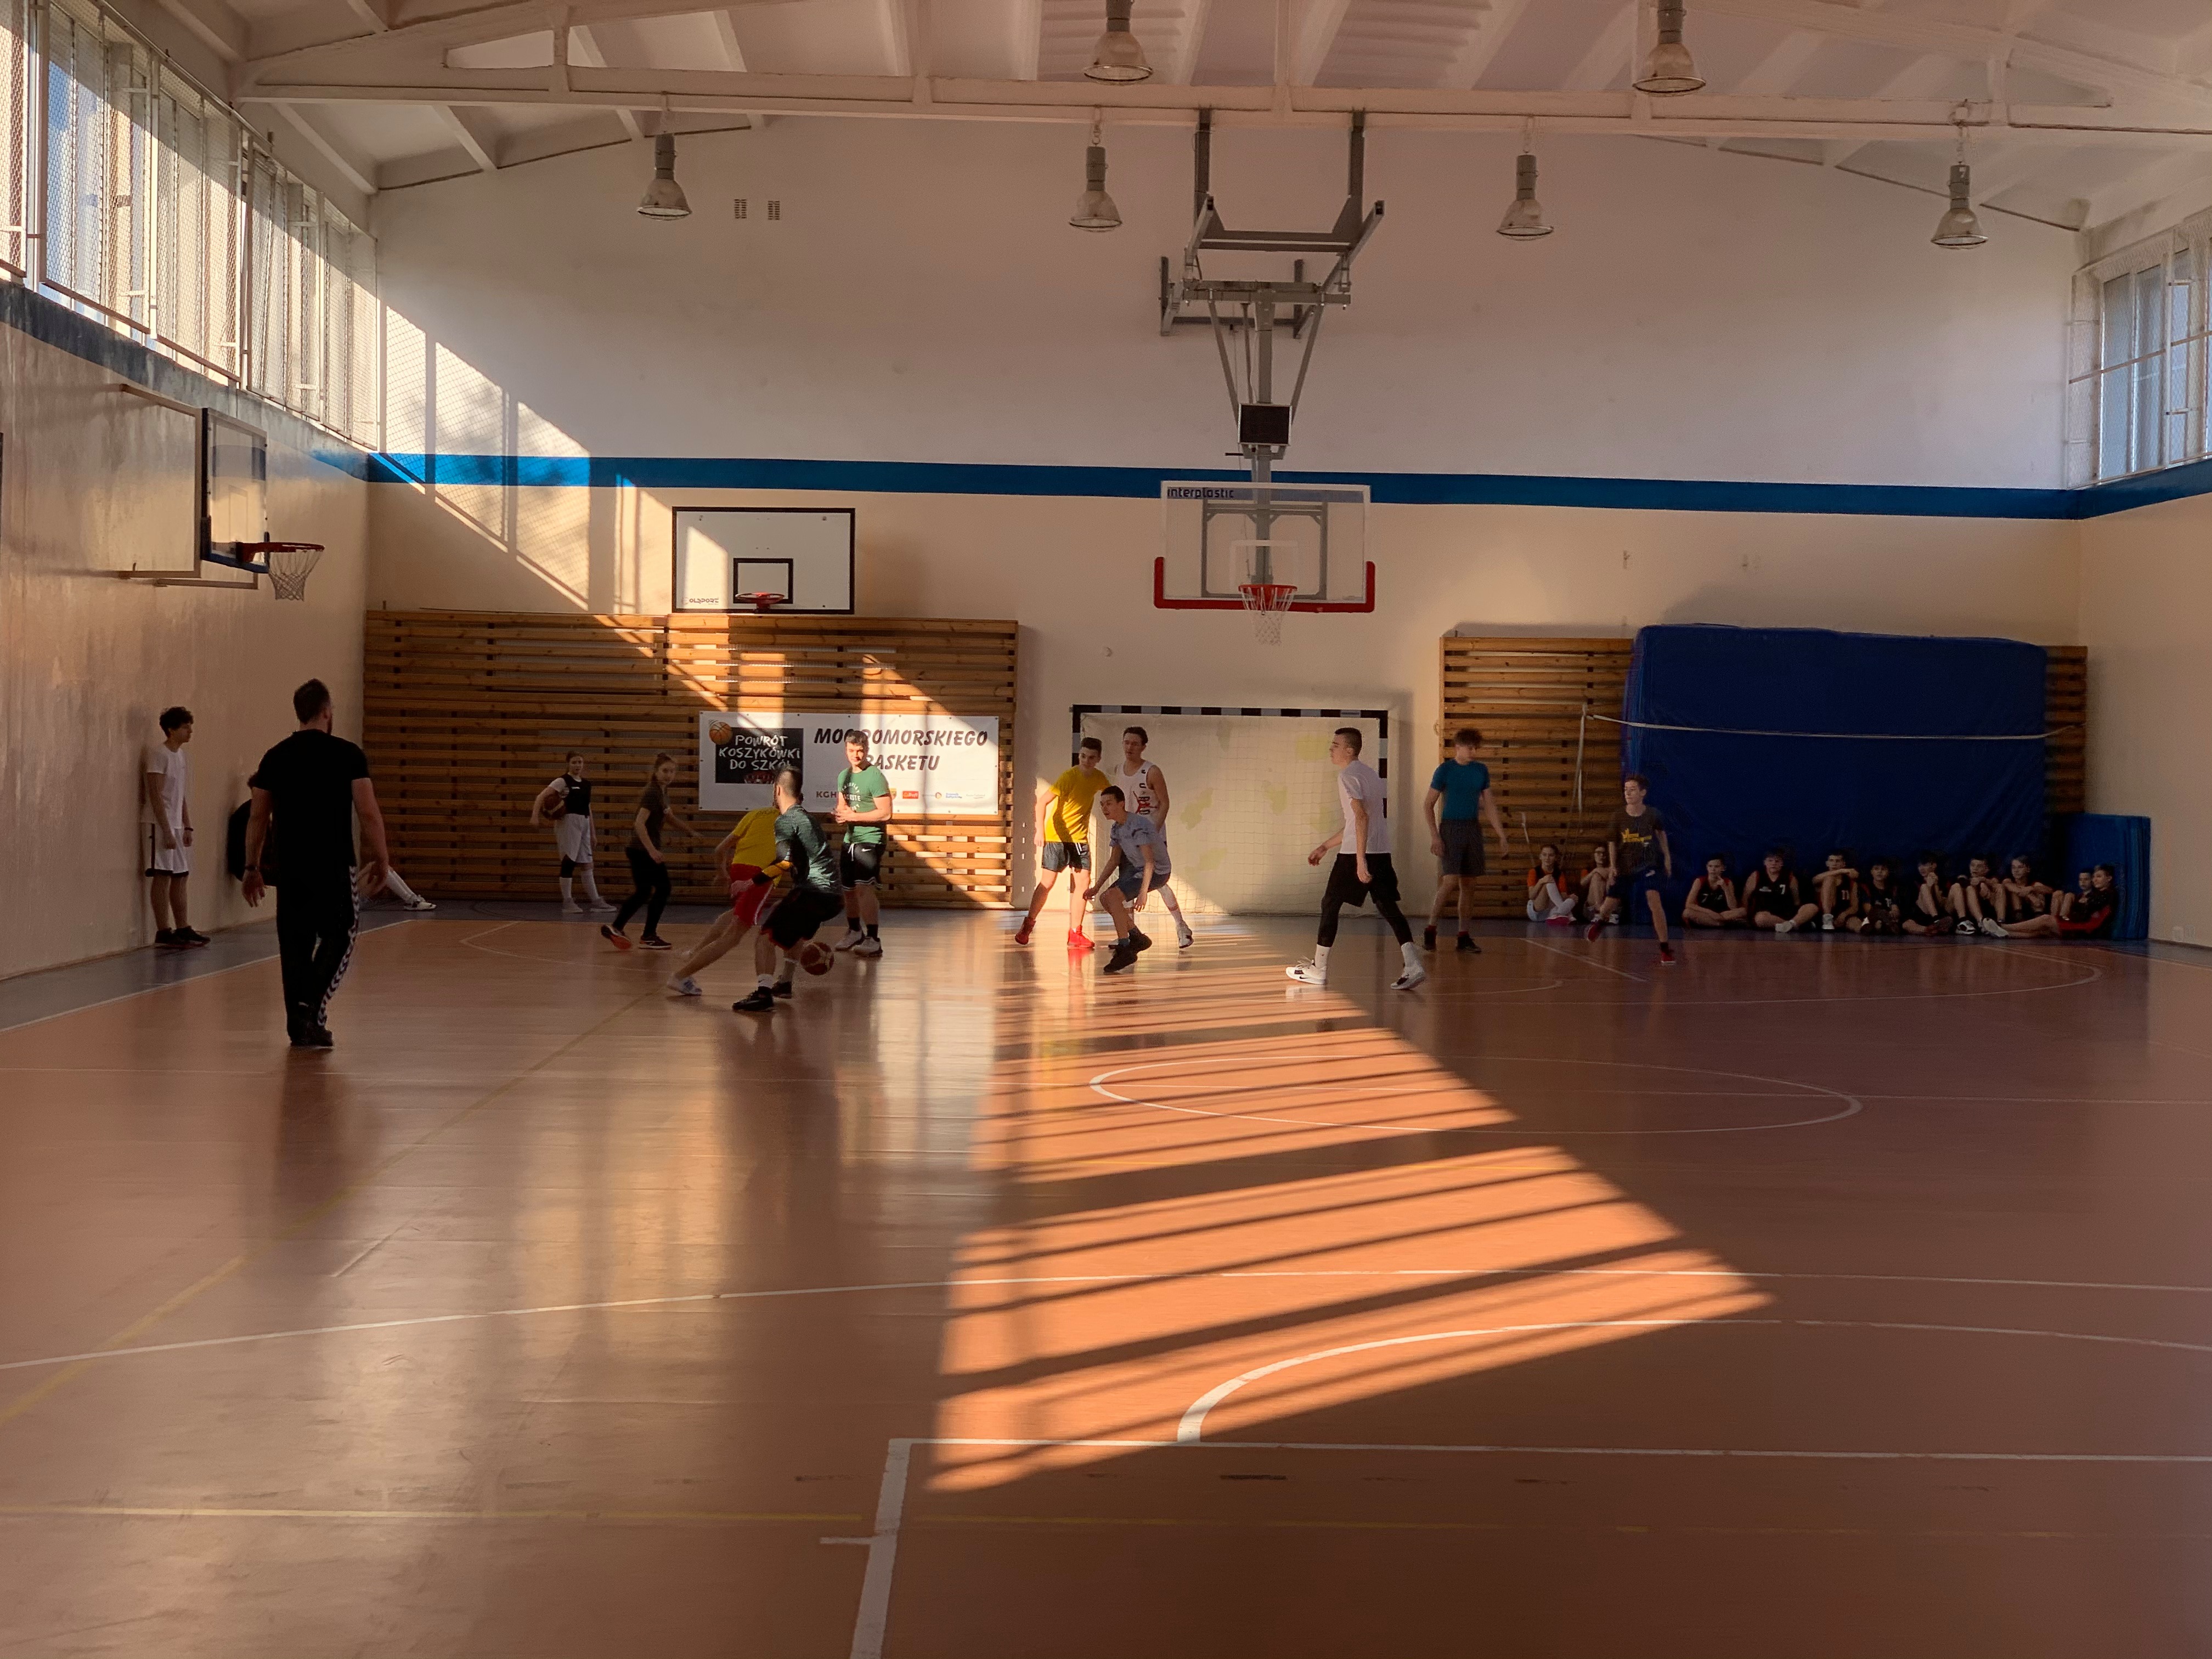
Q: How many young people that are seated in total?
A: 11